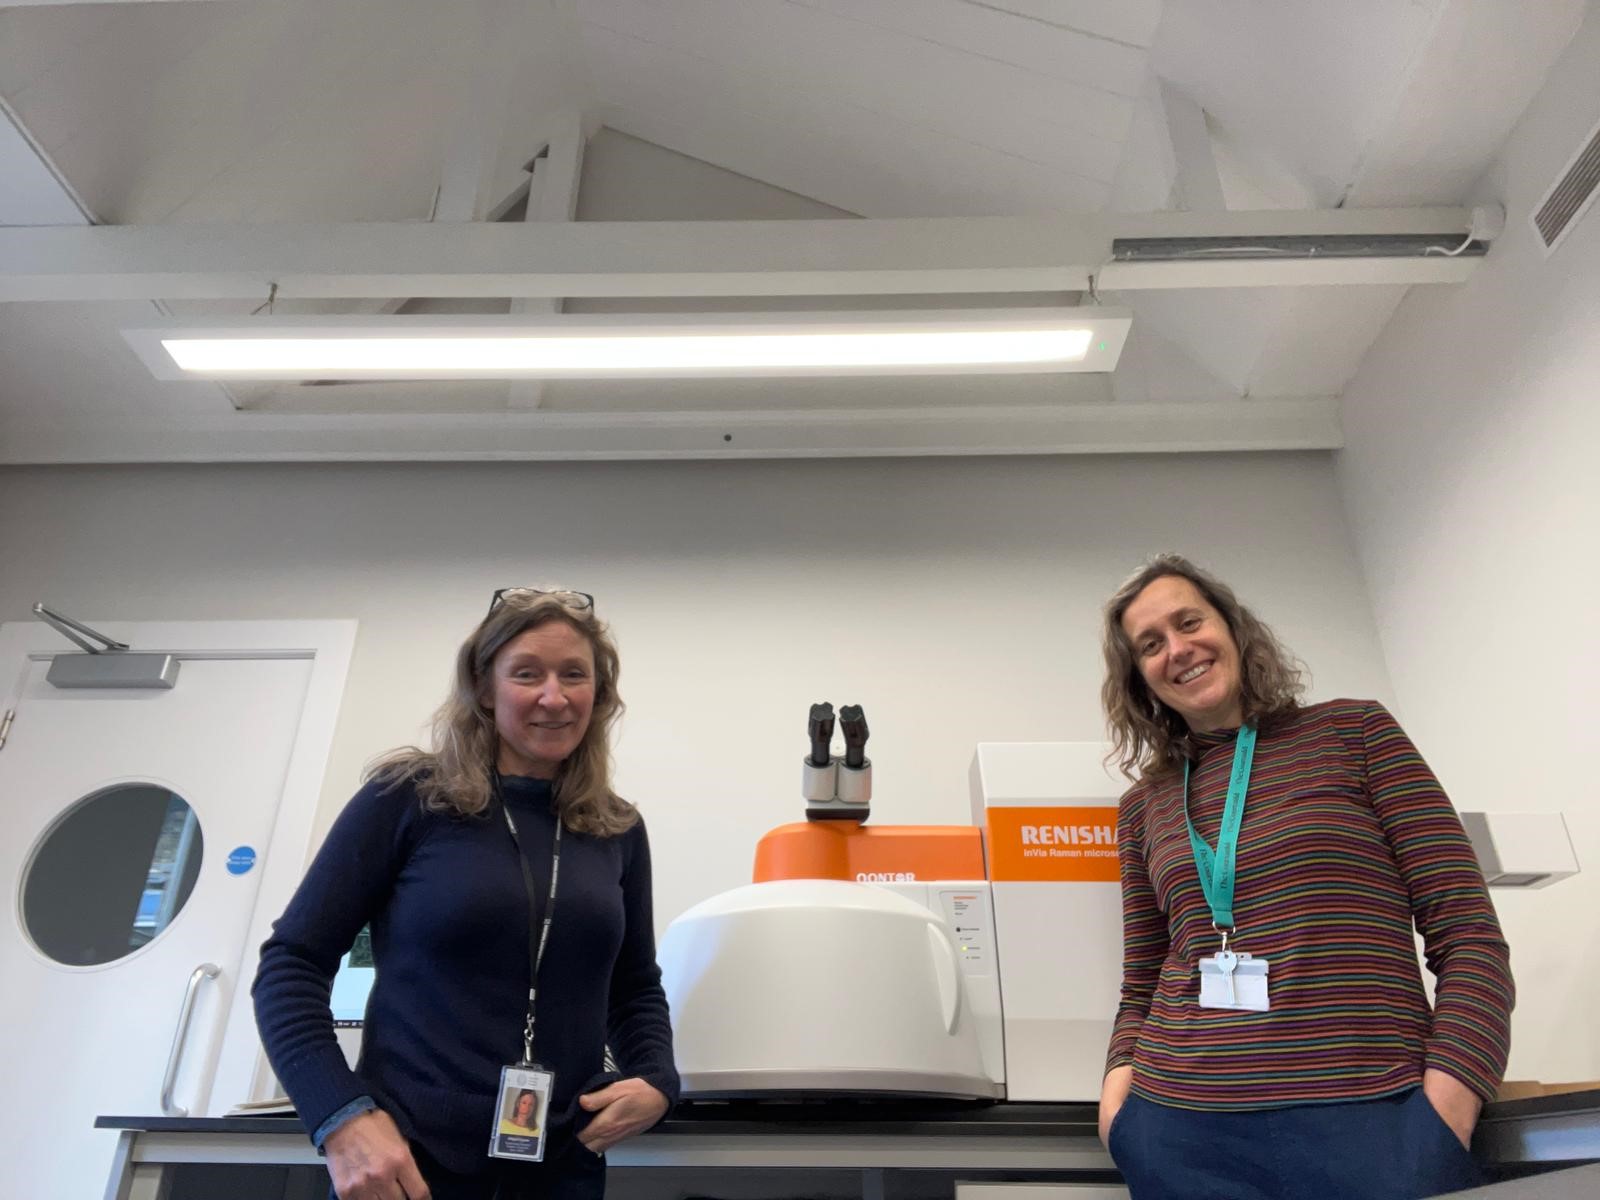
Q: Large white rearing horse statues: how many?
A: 0